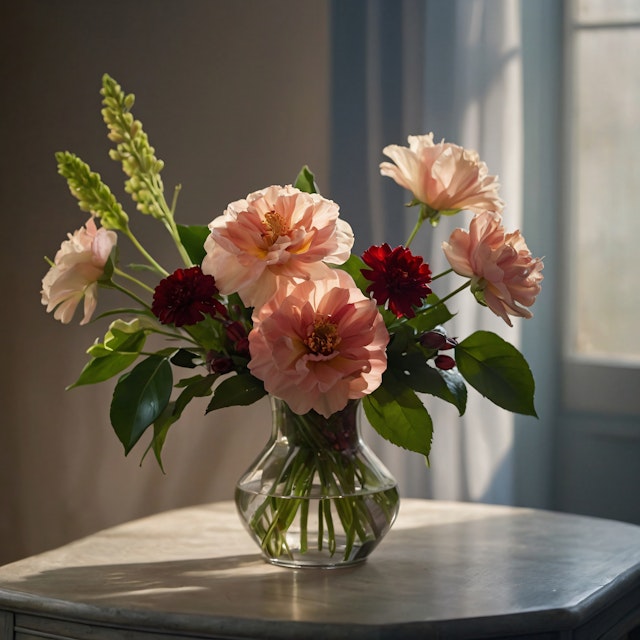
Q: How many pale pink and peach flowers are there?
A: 5